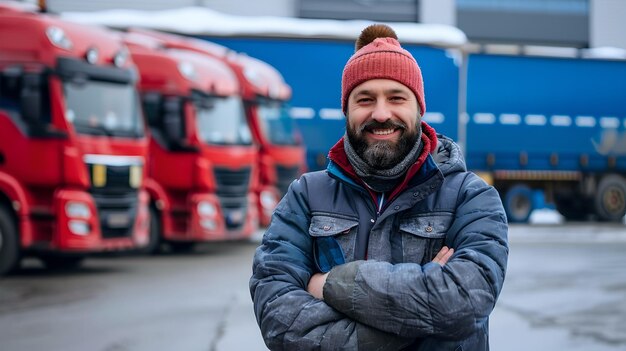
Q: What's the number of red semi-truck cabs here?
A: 3